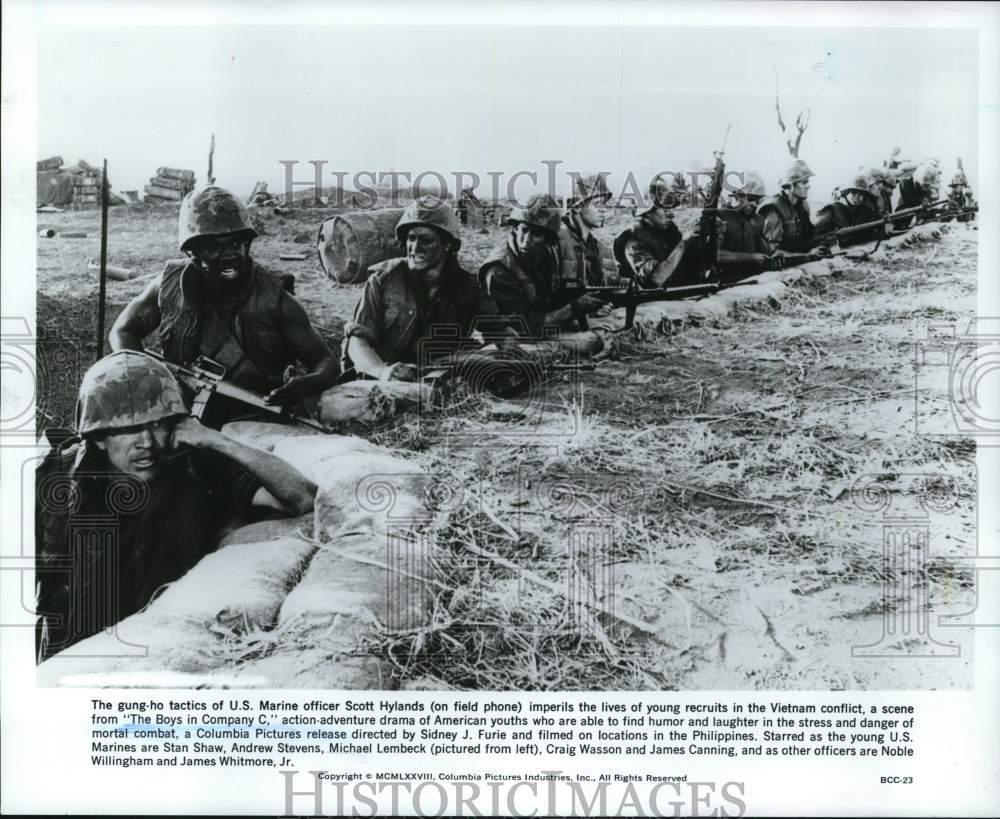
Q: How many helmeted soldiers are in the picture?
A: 12